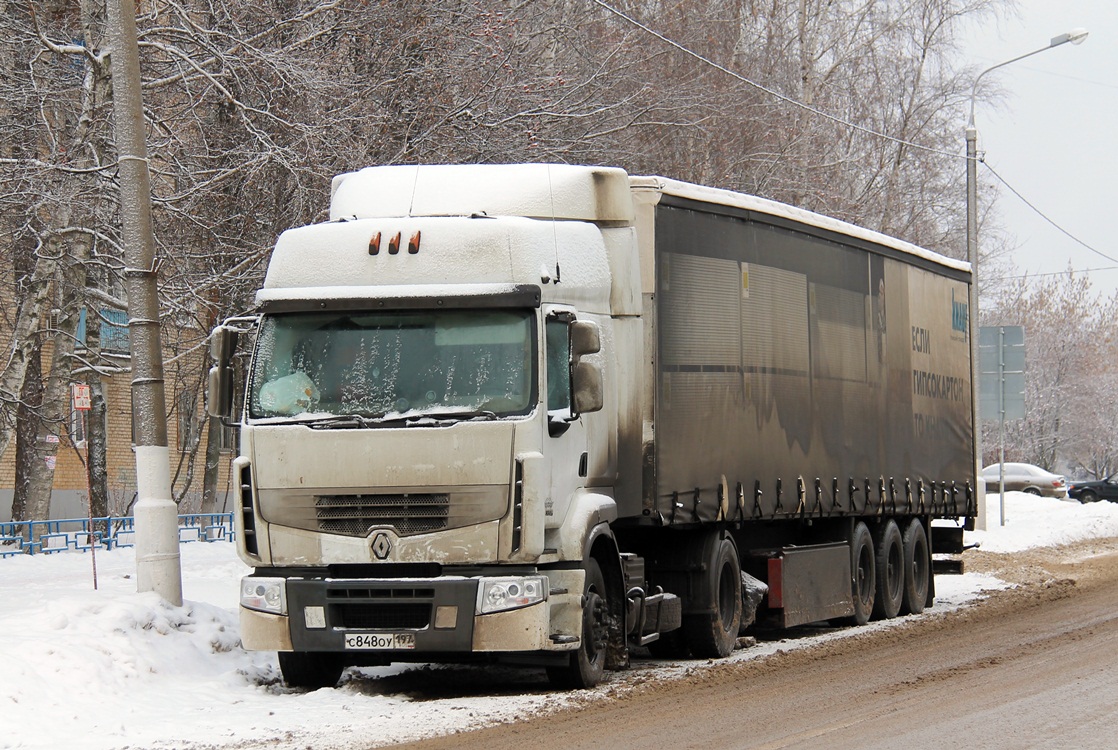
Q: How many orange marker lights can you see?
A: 3